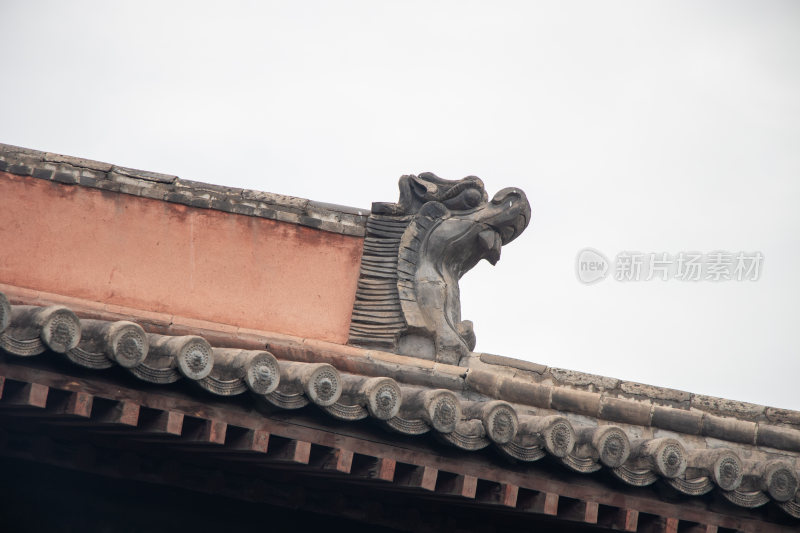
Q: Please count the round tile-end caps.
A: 14